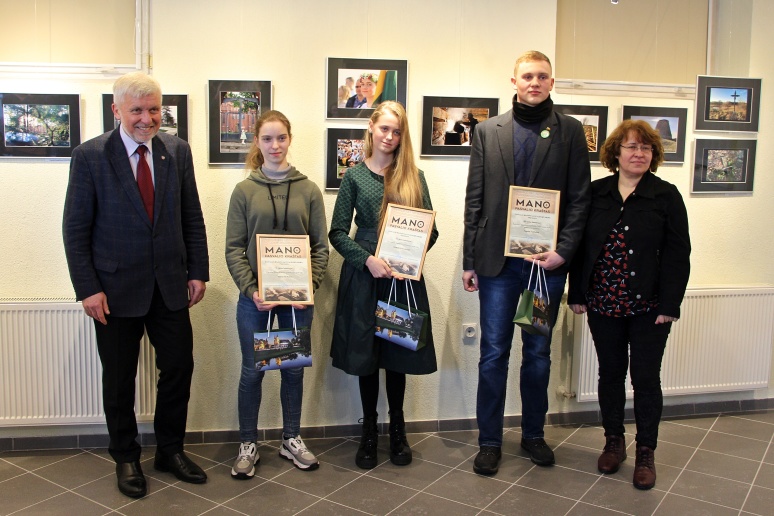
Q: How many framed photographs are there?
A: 10